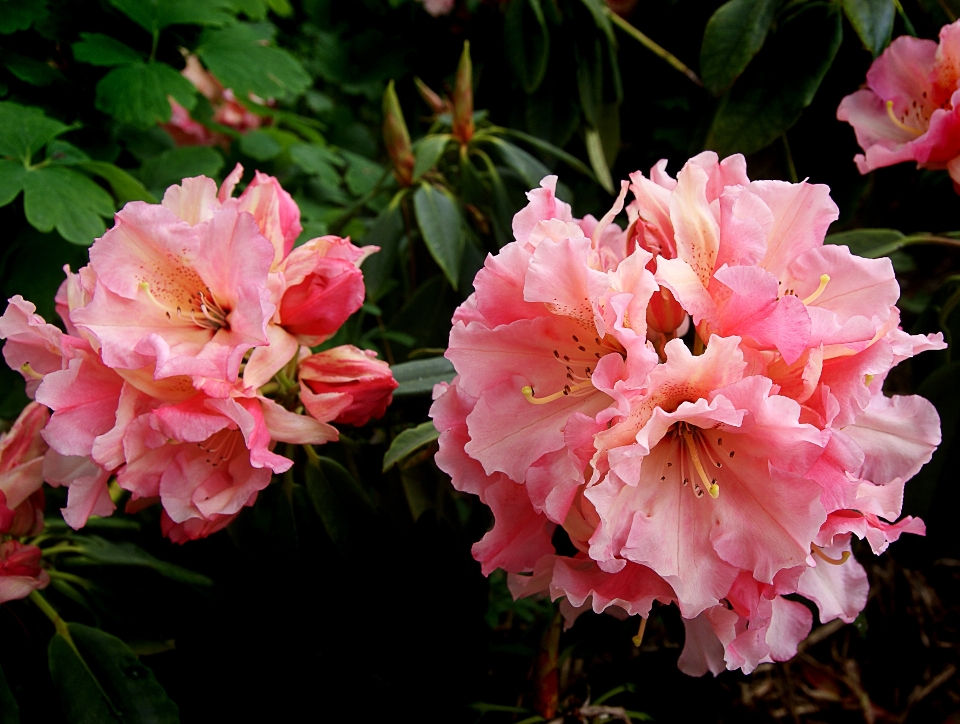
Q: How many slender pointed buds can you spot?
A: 3